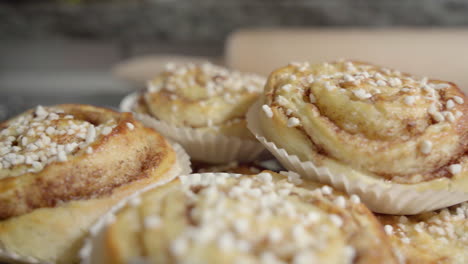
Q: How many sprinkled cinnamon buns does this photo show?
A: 5